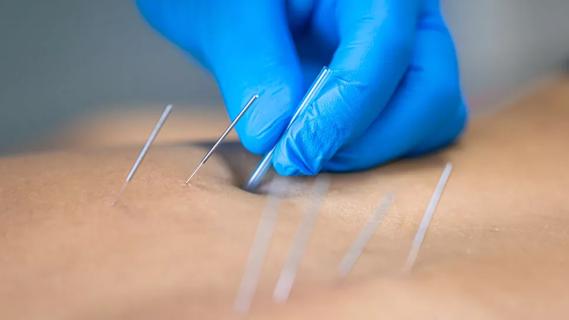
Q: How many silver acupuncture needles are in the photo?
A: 7